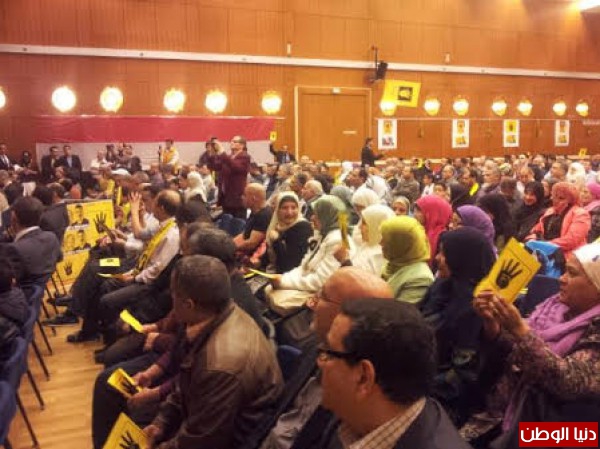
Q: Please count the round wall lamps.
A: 13